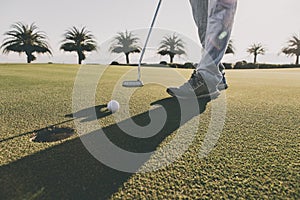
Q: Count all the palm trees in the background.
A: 7